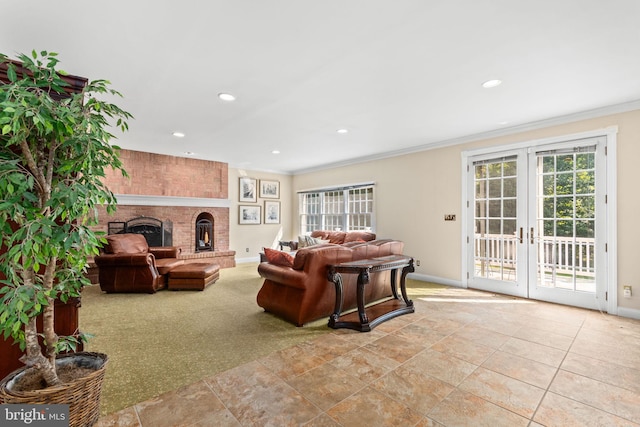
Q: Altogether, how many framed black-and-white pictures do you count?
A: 4